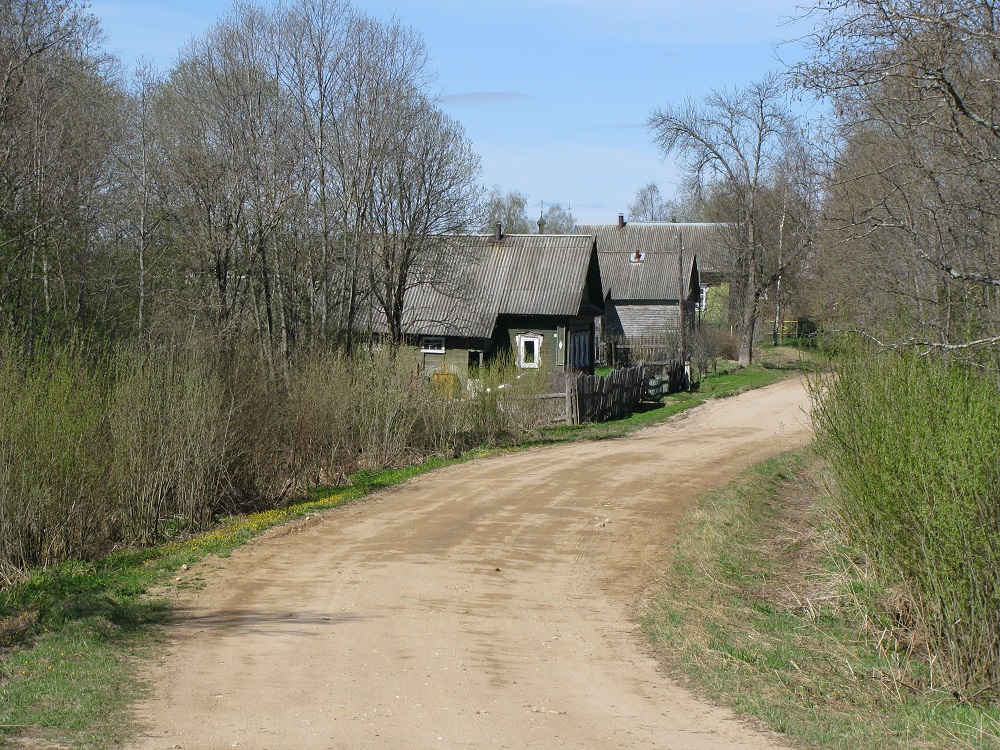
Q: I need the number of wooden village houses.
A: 3